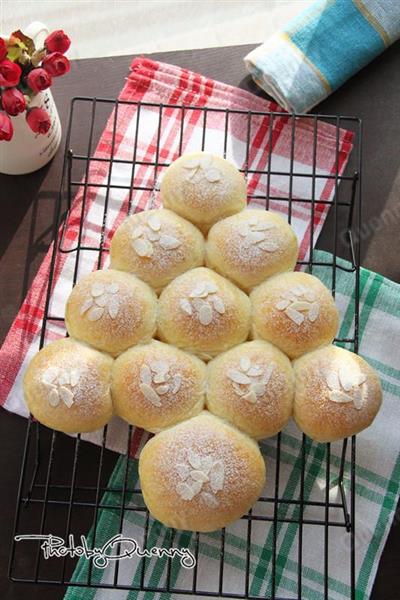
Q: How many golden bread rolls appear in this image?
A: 11